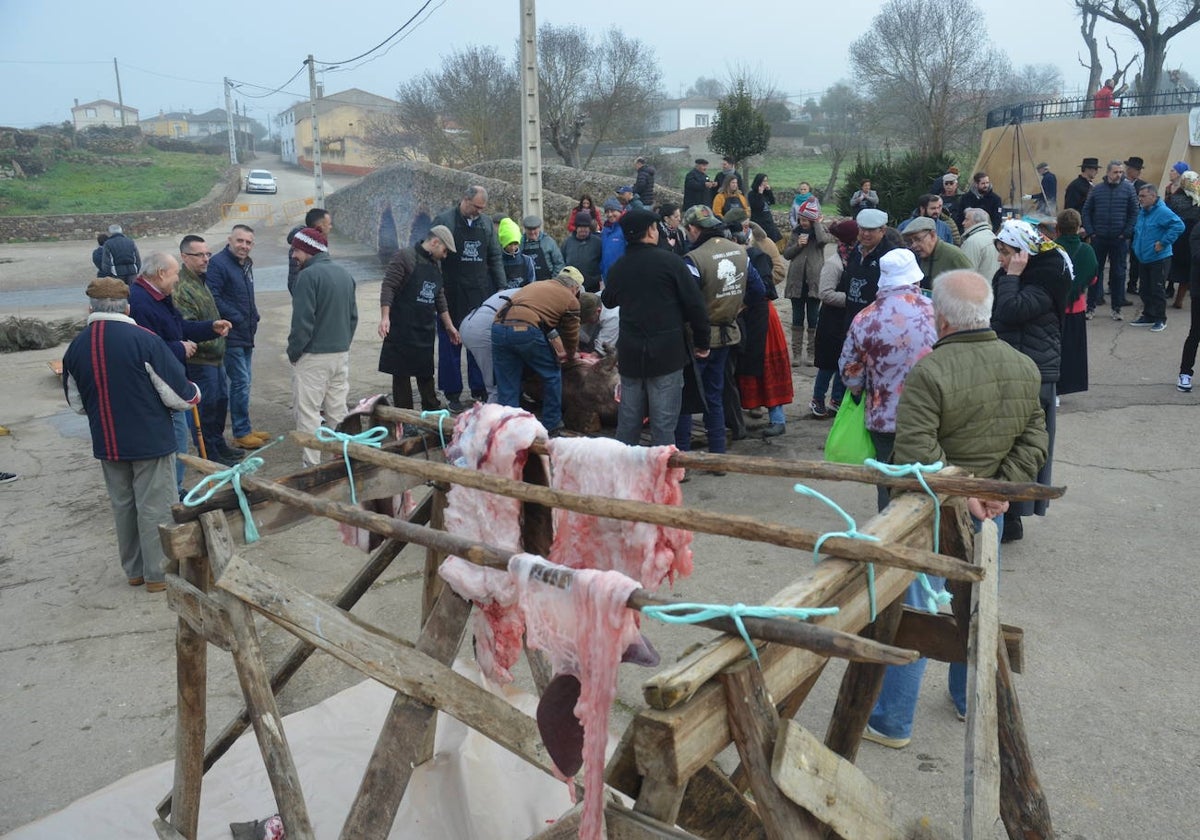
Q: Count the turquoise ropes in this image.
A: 6